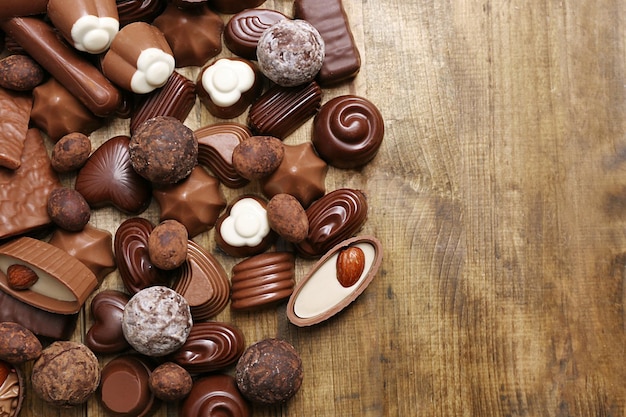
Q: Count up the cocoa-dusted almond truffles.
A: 8